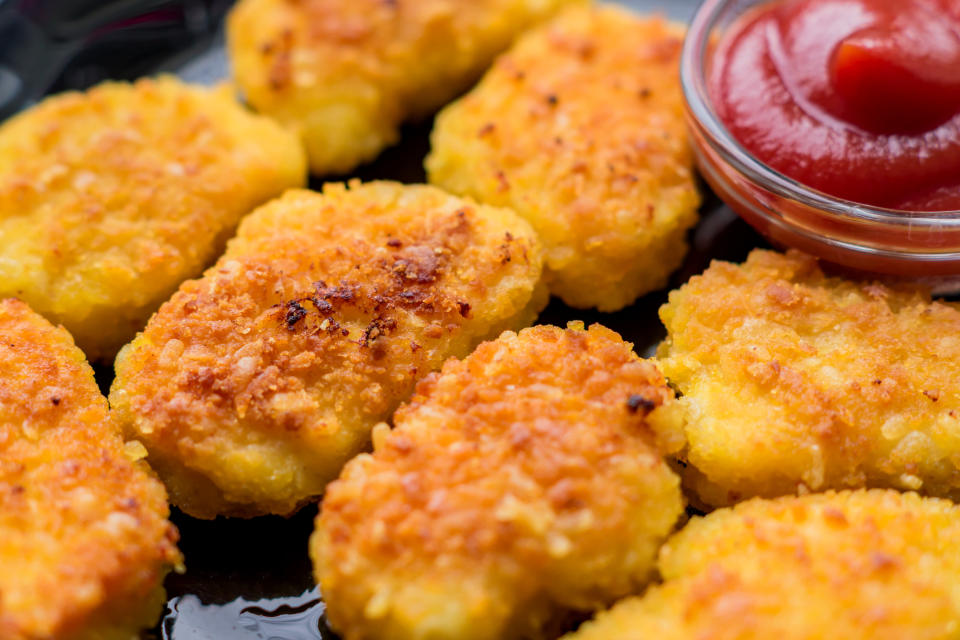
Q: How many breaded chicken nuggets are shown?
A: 8